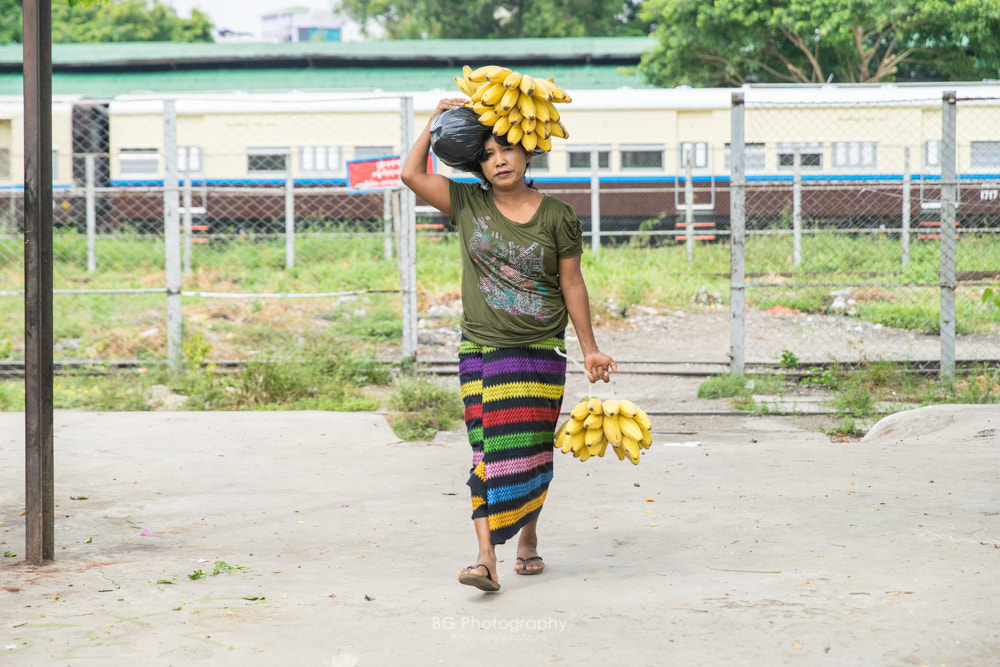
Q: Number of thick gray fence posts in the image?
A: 4